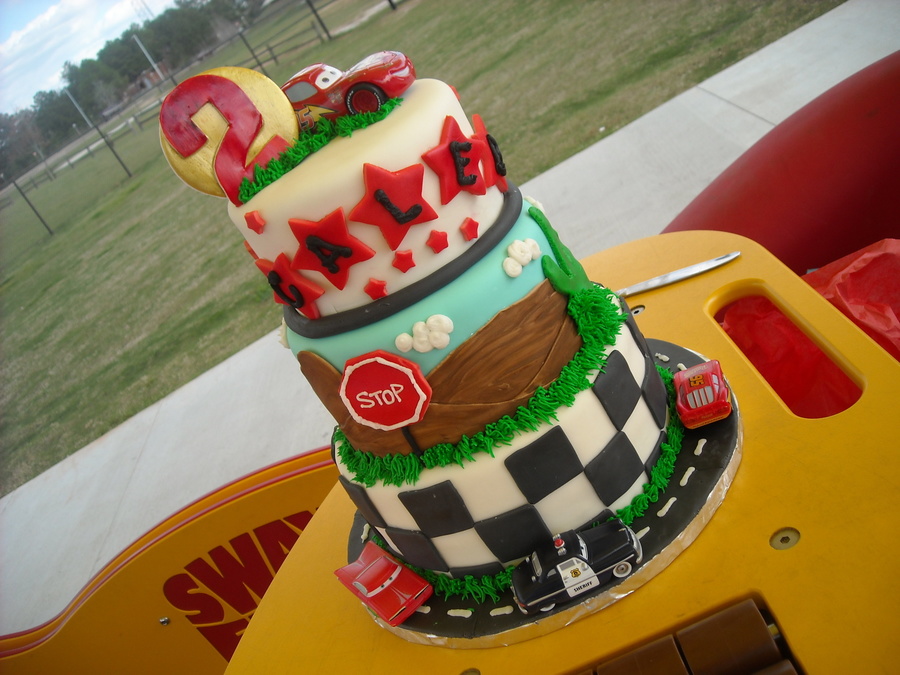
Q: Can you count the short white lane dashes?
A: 10